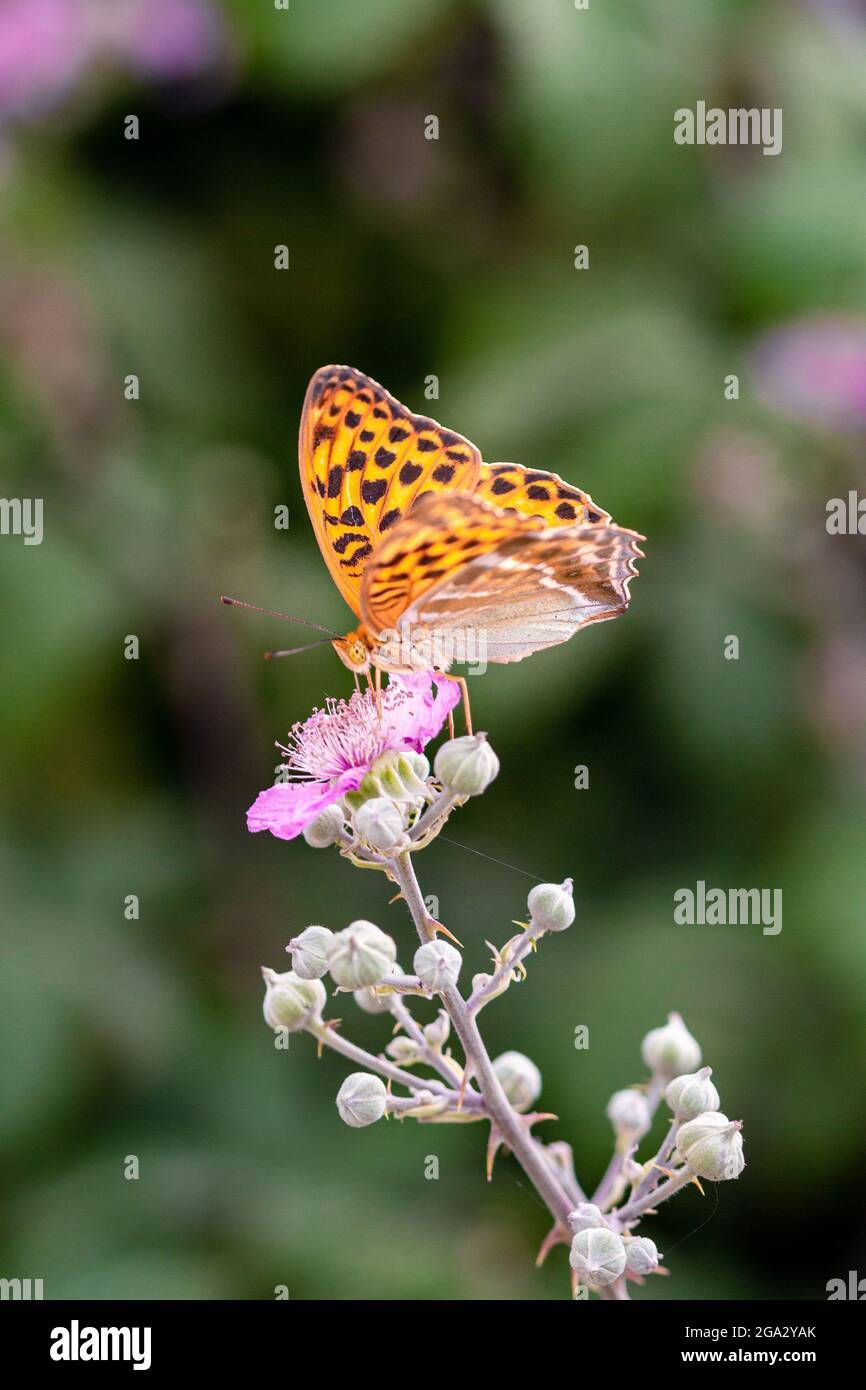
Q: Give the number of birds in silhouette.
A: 0